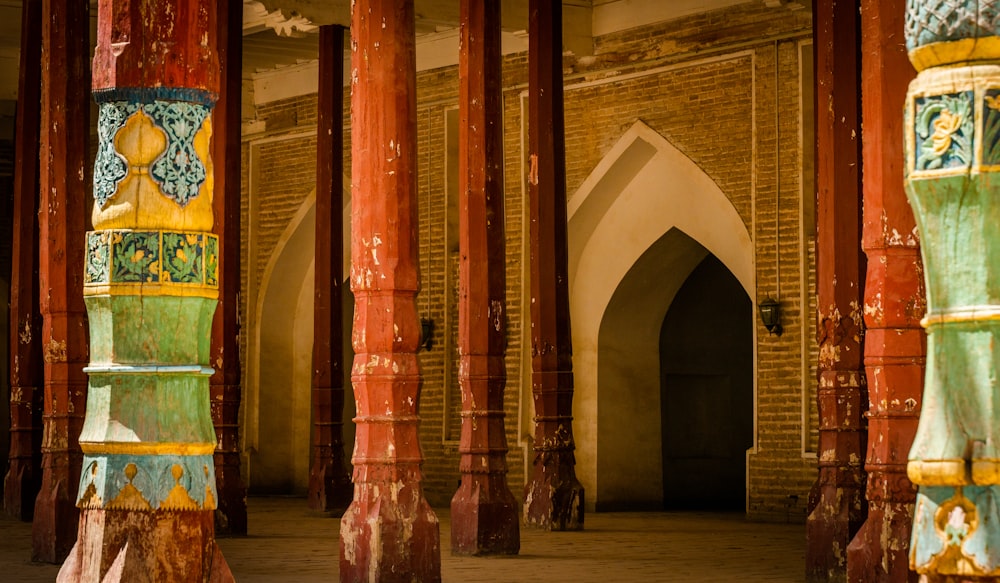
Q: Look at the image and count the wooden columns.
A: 11